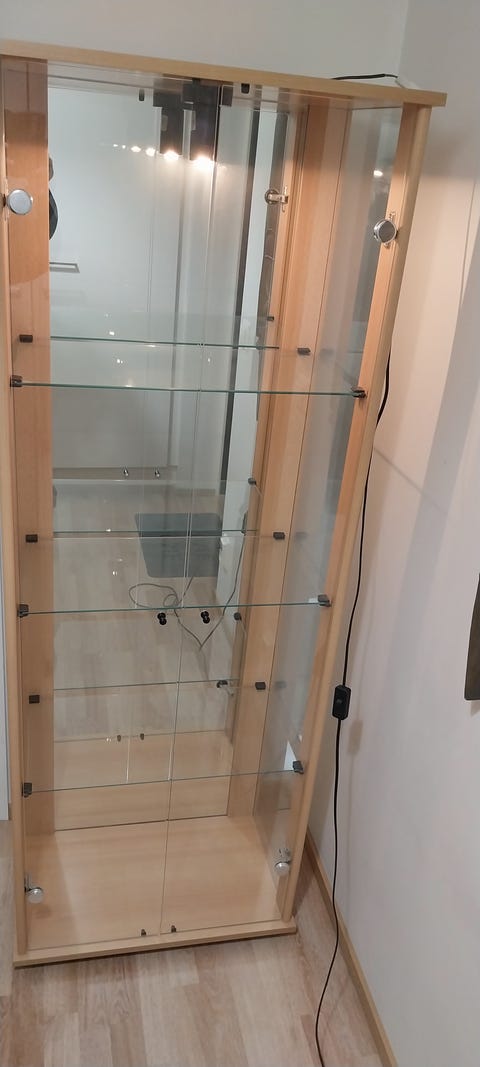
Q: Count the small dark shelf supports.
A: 12